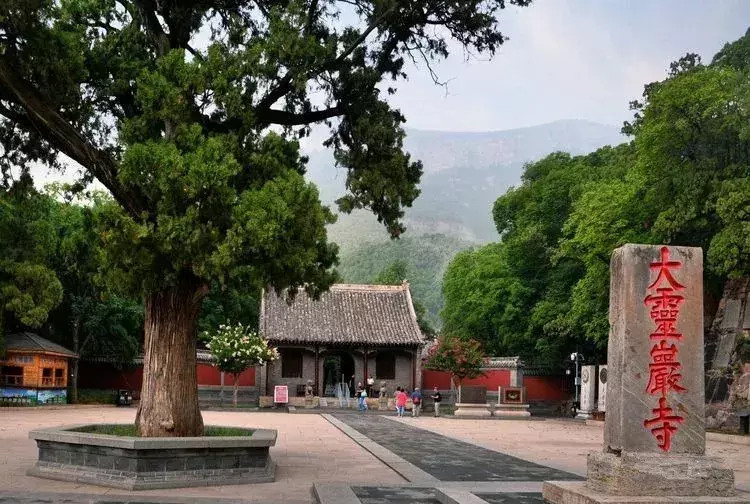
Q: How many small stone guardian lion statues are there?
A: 2